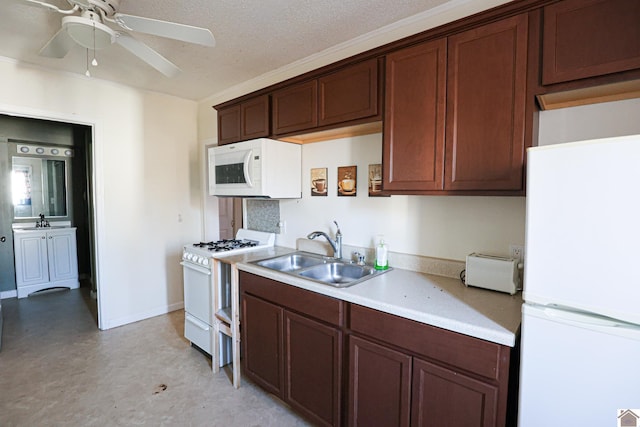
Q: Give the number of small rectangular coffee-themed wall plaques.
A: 3